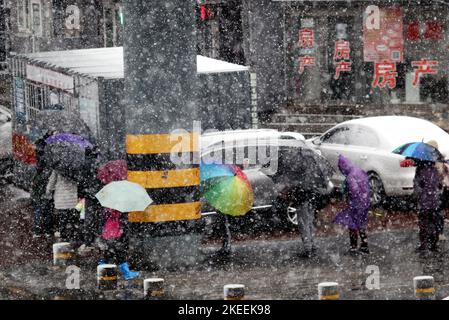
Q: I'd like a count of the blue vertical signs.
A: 1